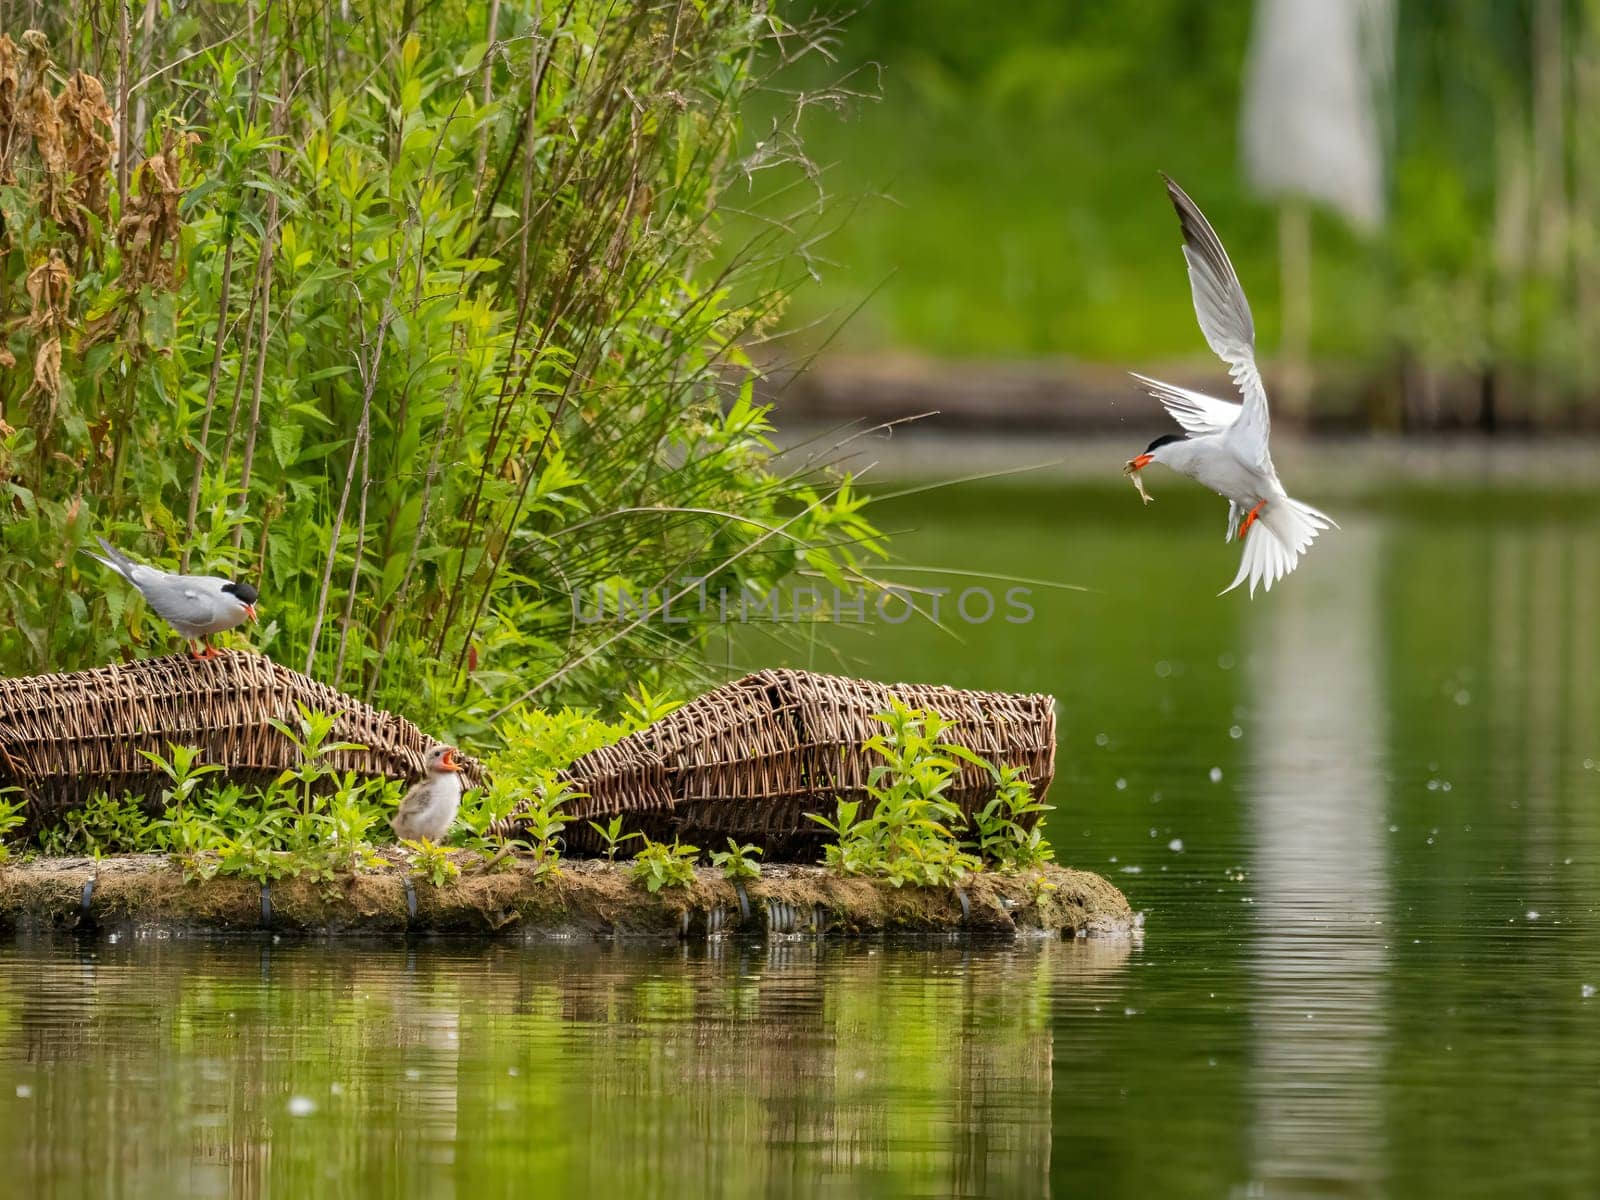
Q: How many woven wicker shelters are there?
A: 2